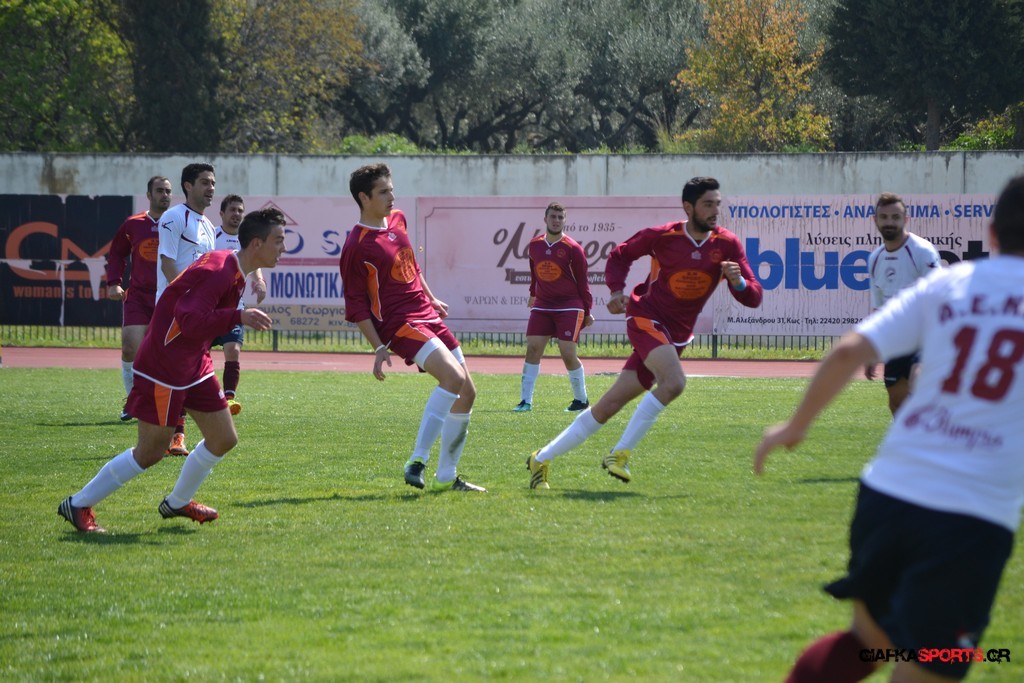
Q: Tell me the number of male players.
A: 9